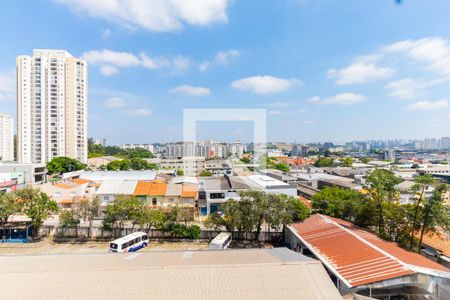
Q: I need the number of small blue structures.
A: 1